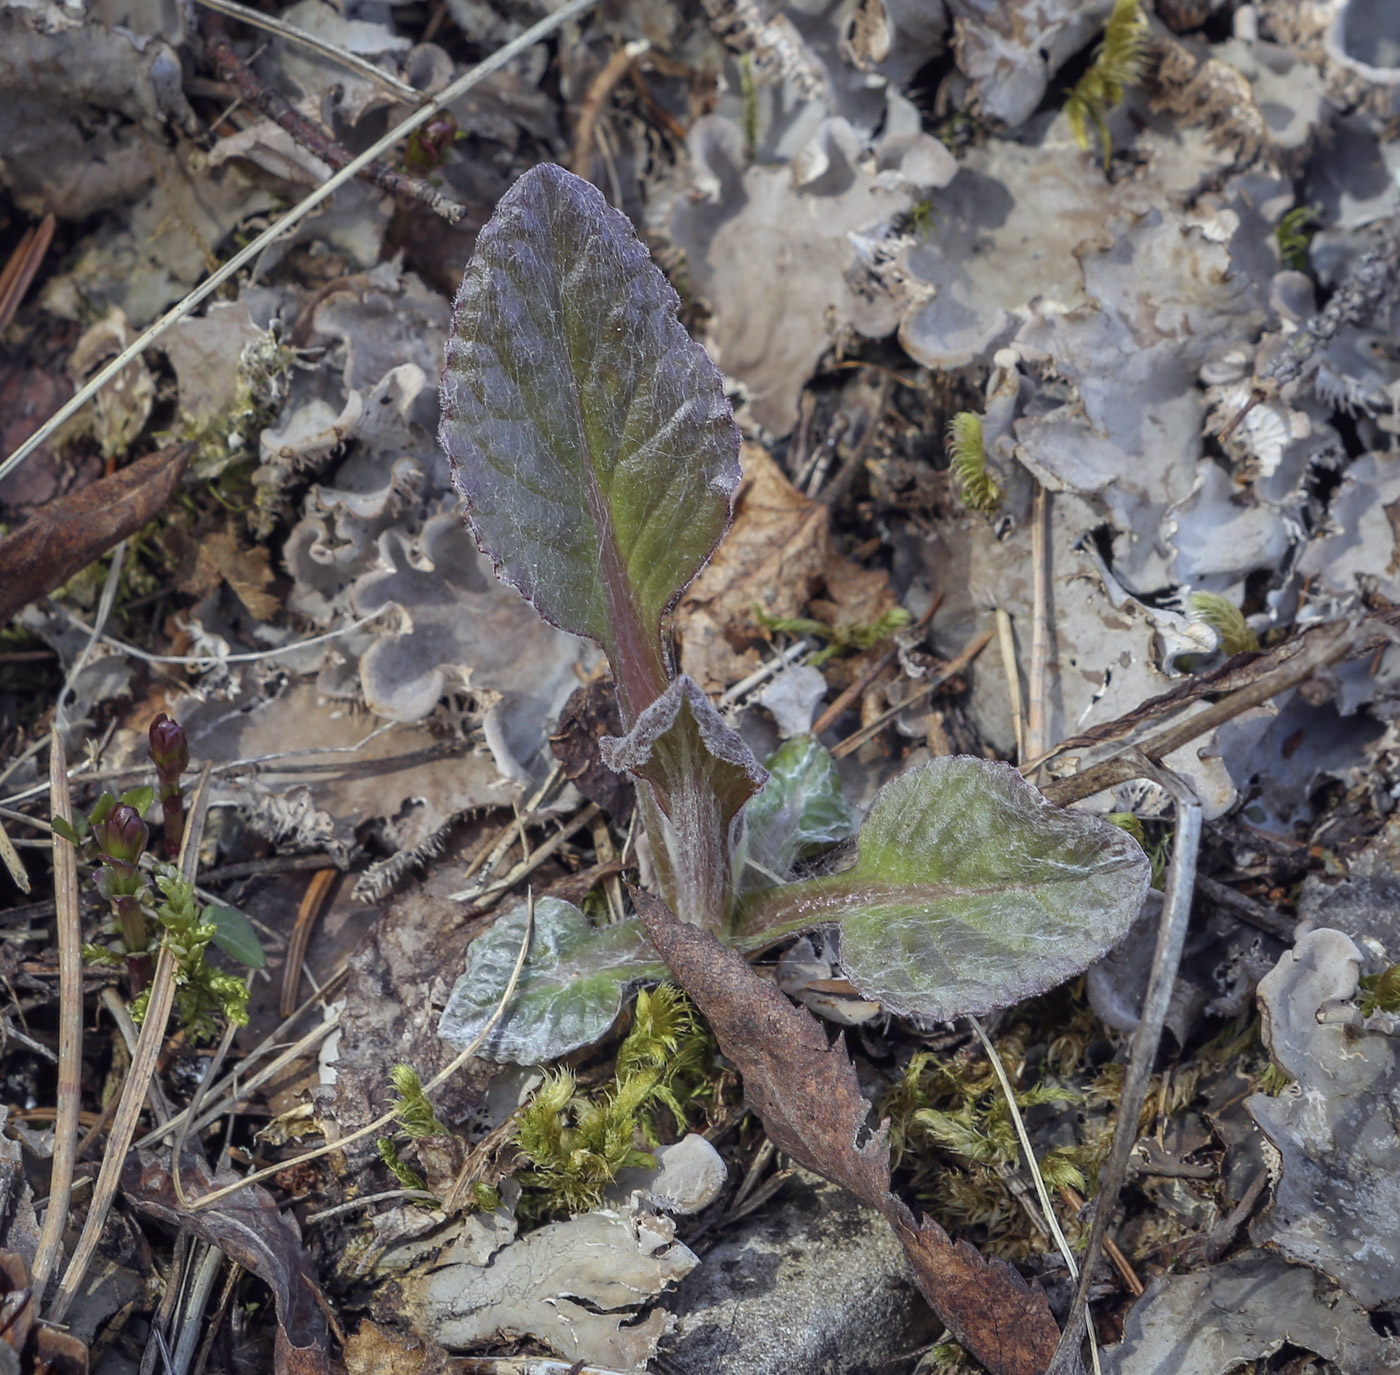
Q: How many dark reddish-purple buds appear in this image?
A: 2